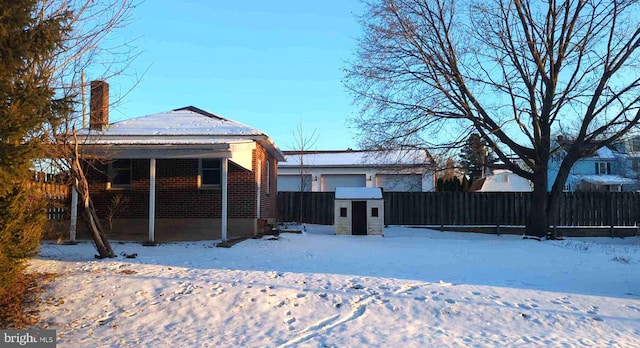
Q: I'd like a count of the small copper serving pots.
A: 0